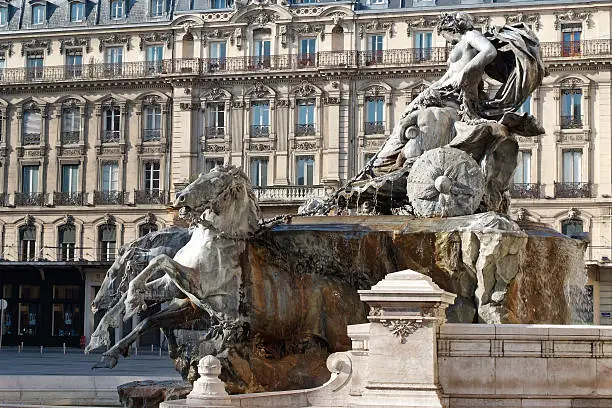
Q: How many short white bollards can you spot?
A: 7